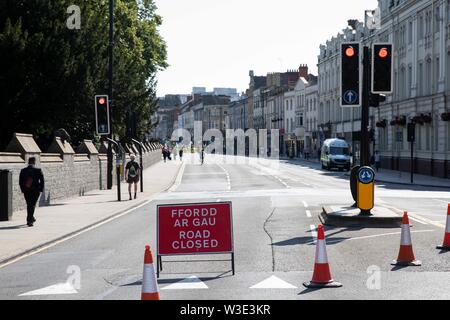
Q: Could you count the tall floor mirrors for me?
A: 0